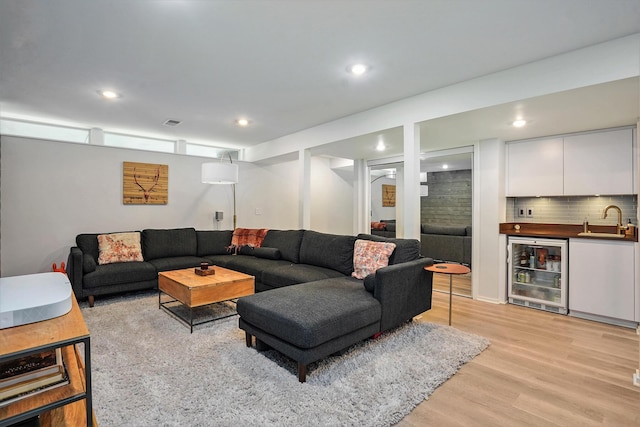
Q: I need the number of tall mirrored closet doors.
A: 2